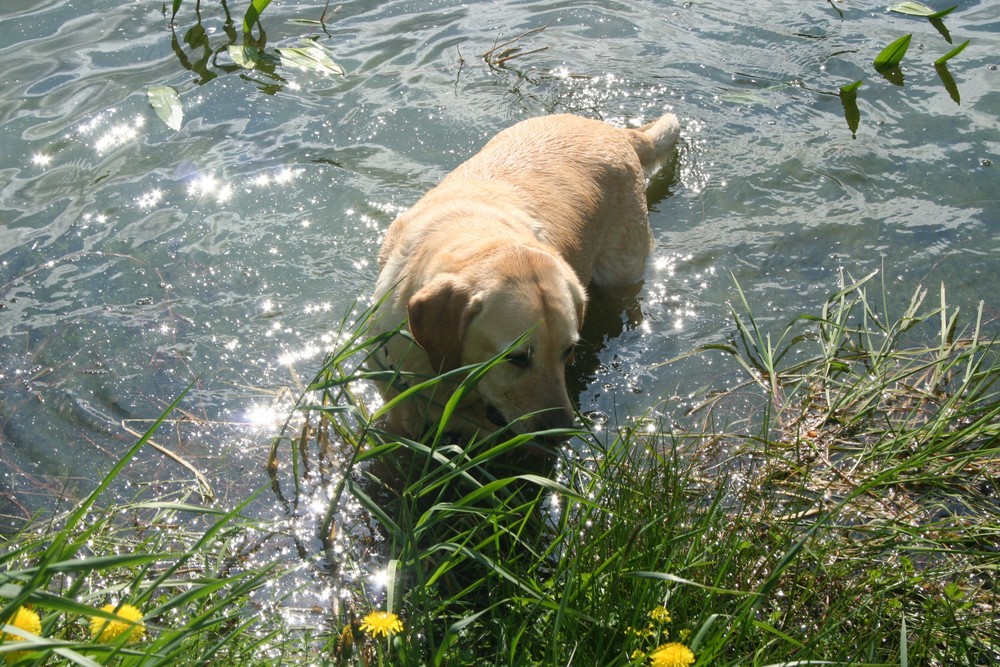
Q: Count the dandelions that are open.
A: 4